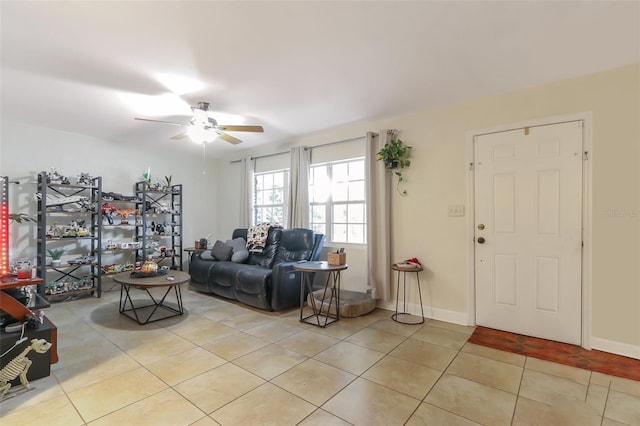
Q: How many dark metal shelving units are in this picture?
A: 2